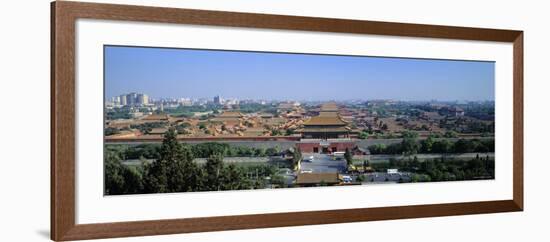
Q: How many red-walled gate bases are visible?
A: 1